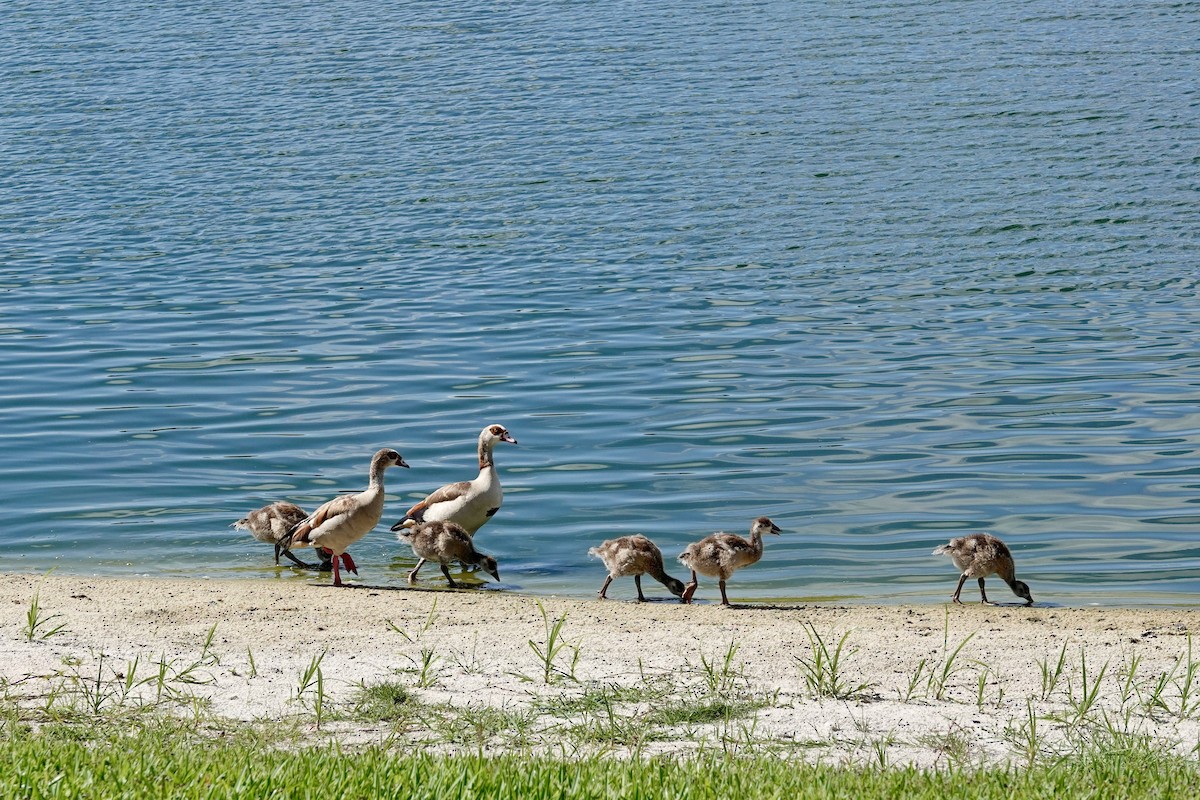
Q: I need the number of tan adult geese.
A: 2